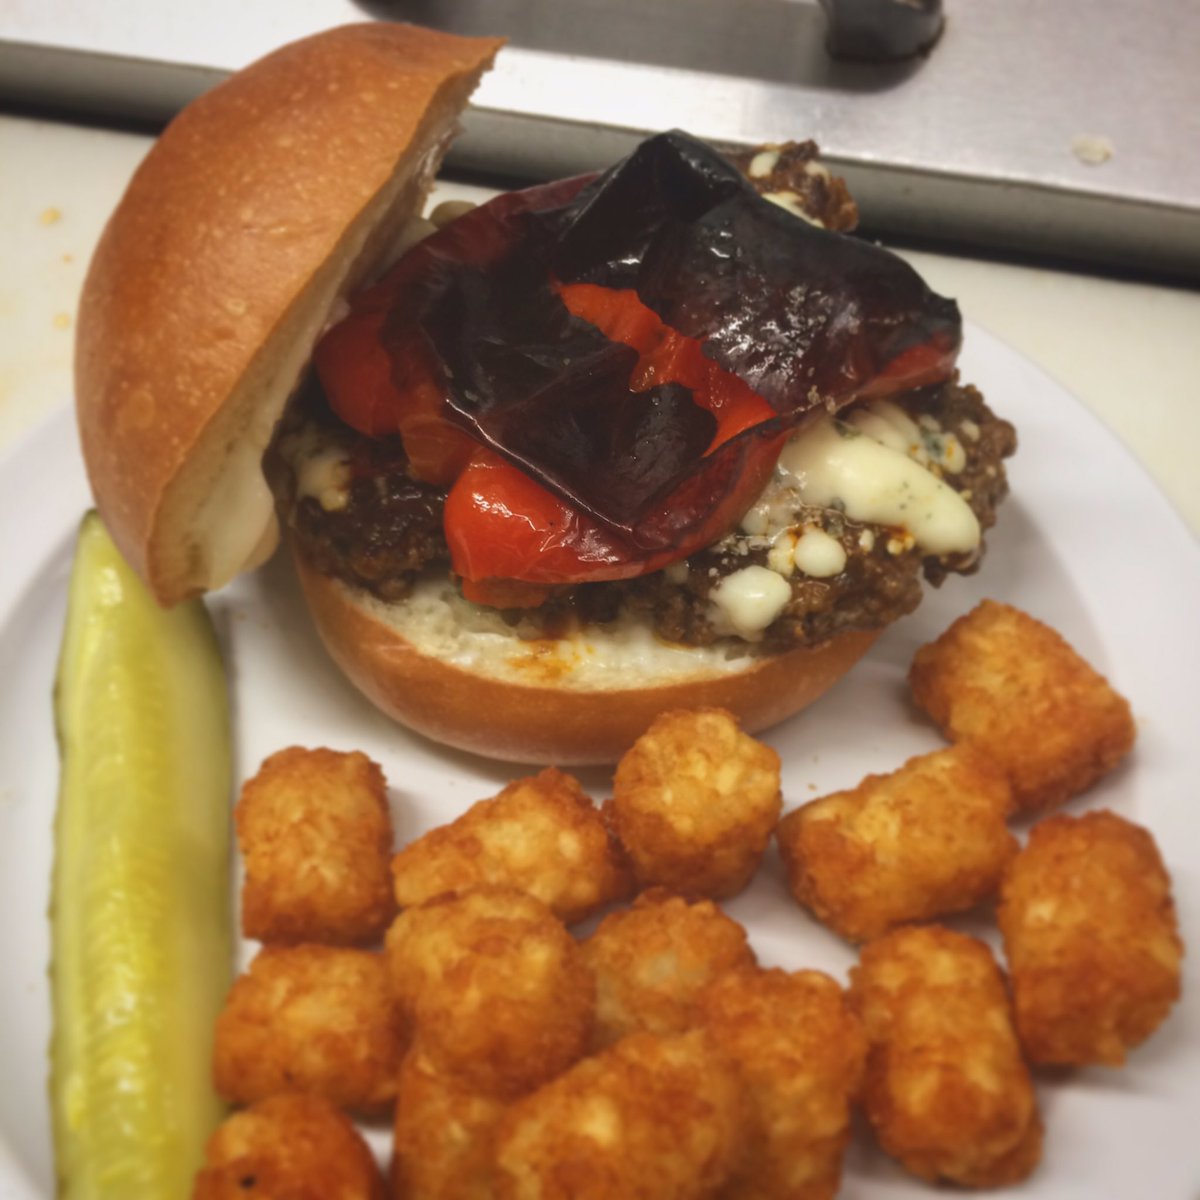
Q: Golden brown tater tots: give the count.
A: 14